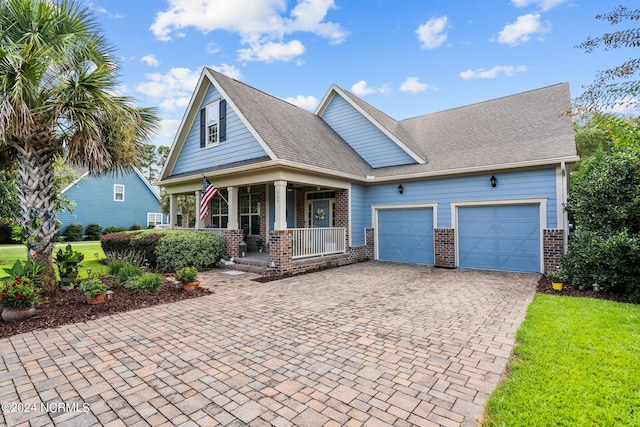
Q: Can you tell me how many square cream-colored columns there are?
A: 4